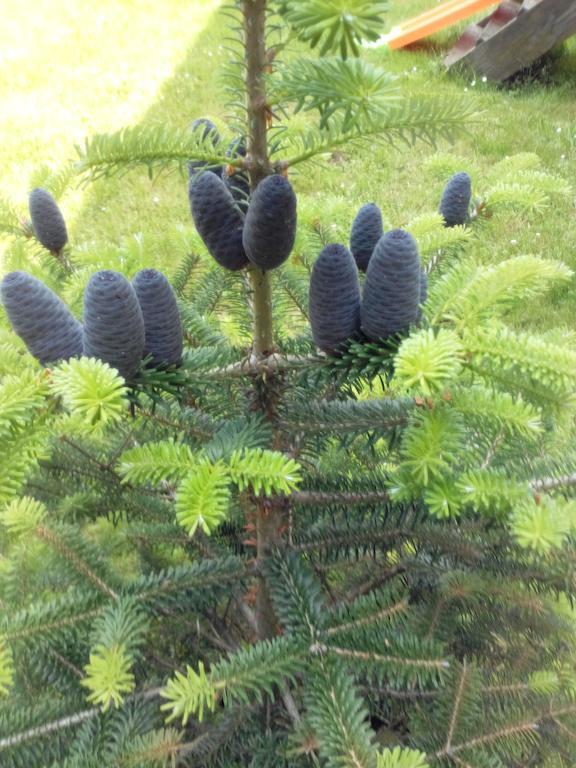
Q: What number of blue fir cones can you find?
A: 13